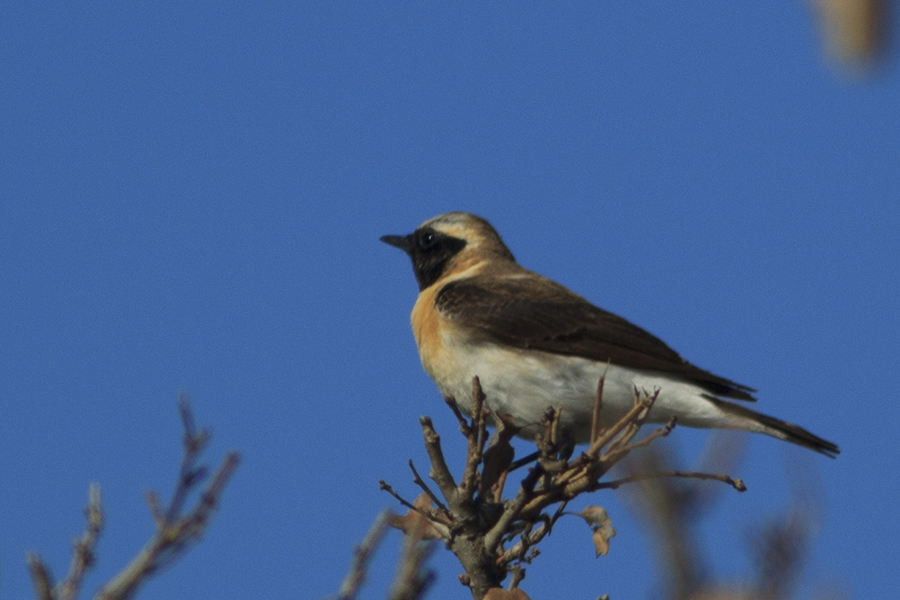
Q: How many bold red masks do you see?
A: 0